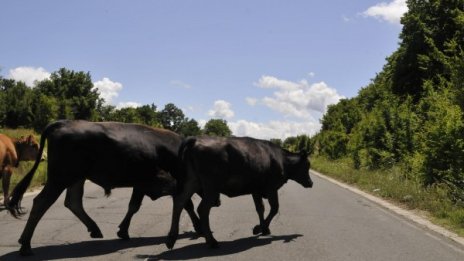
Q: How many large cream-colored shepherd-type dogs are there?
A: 0